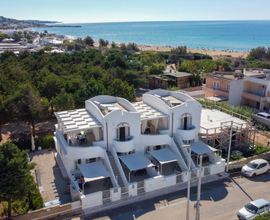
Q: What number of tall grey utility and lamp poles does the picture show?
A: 3